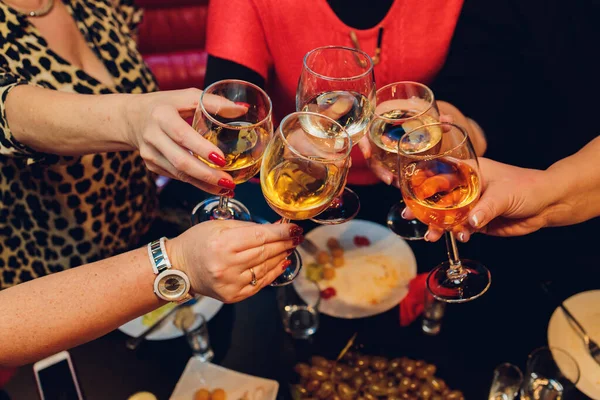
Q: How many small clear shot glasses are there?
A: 3